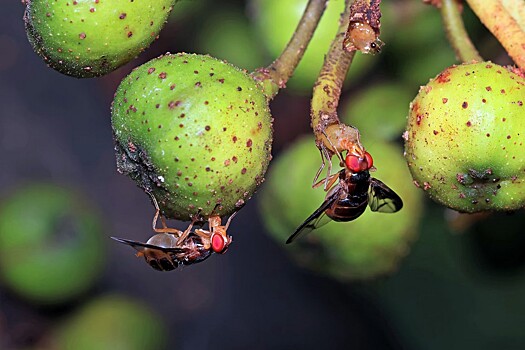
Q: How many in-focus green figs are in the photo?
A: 3